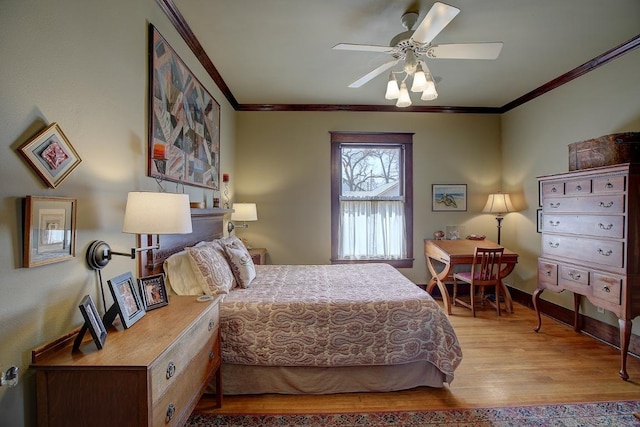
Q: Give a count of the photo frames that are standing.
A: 3